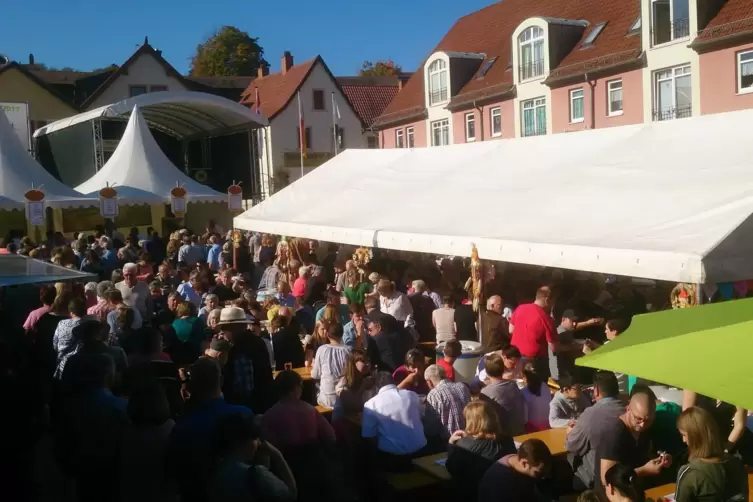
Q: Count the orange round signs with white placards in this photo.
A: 4